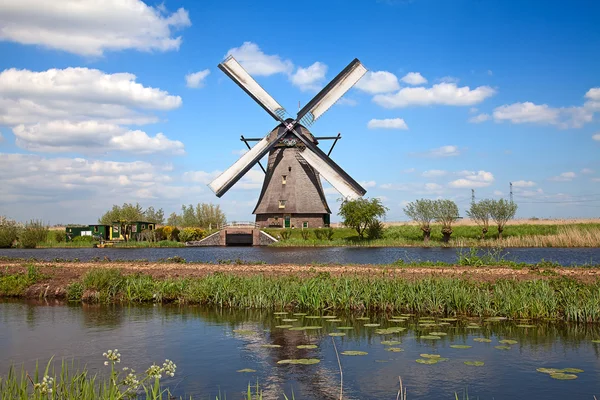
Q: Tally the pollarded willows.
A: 4